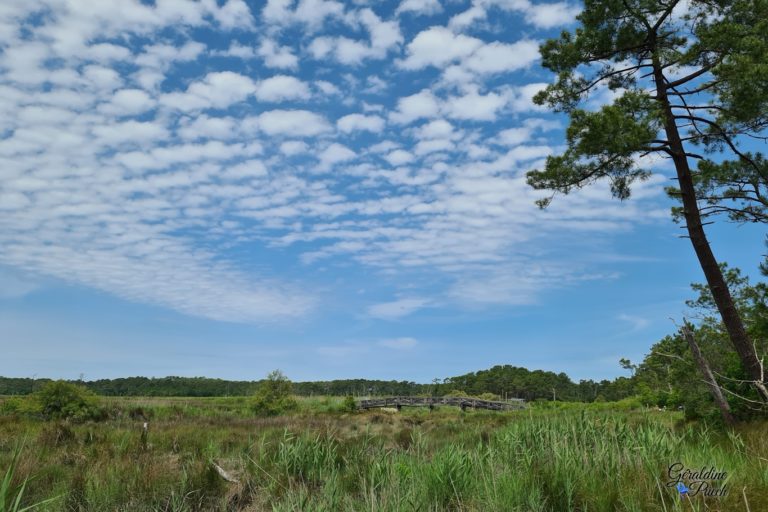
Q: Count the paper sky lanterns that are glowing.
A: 0